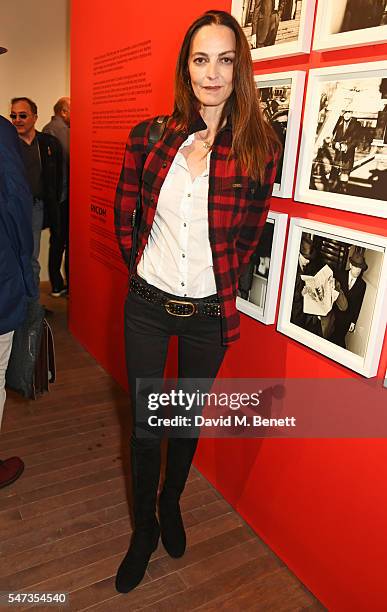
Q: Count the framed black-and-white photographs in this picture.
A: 6